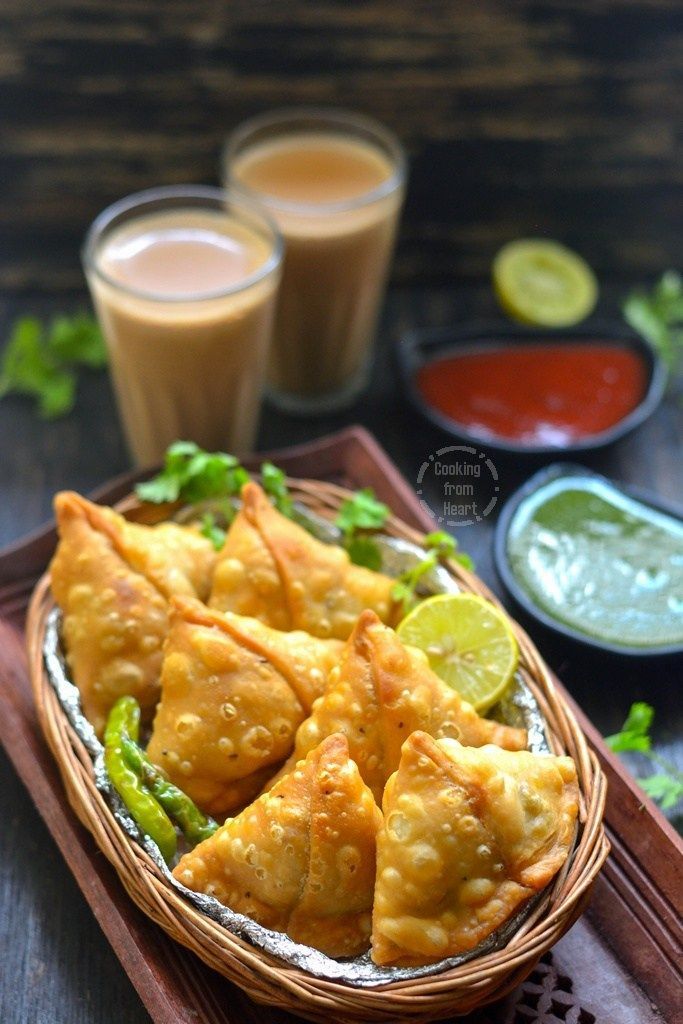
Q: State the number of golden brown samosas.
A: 6